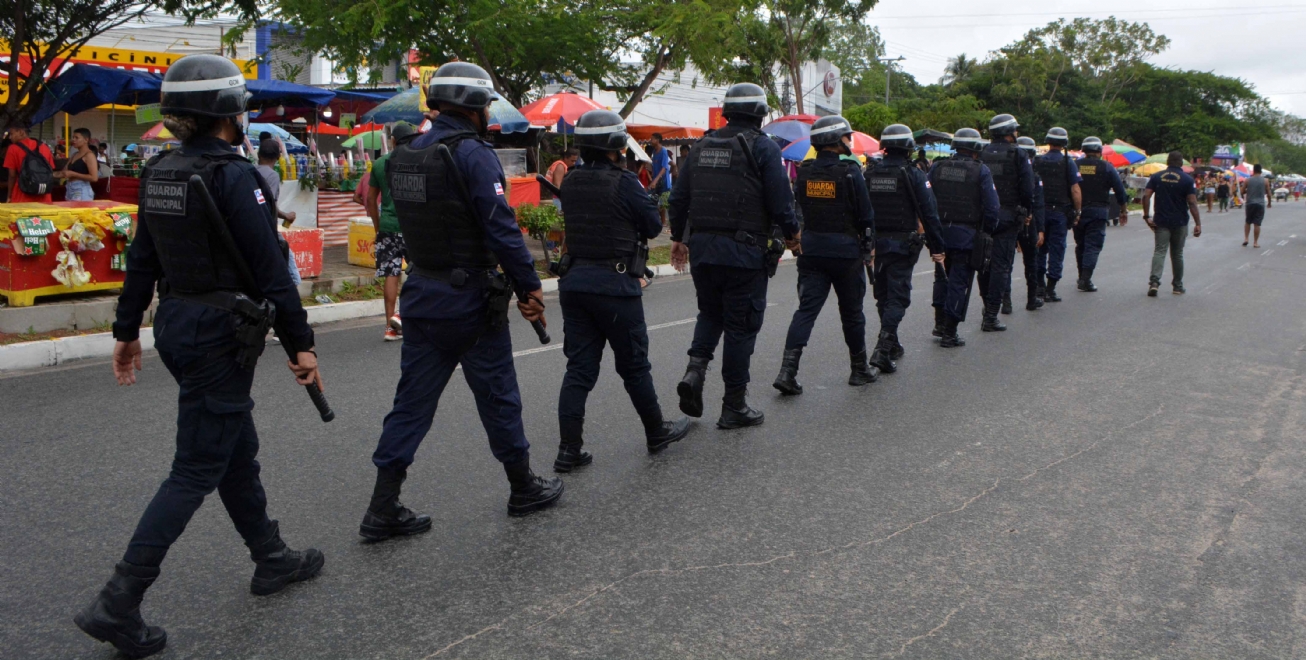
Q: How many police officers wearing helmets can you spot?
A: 11